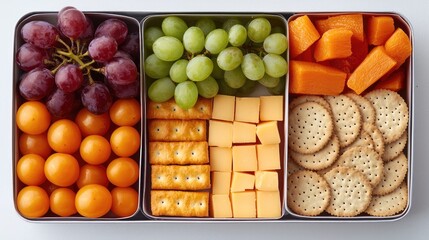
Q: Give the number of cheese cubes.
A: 15